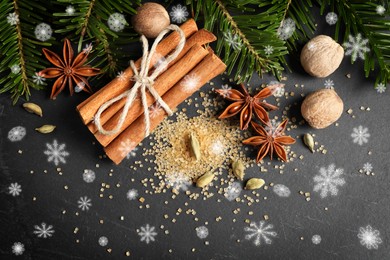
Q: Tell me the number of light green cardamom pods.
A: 7